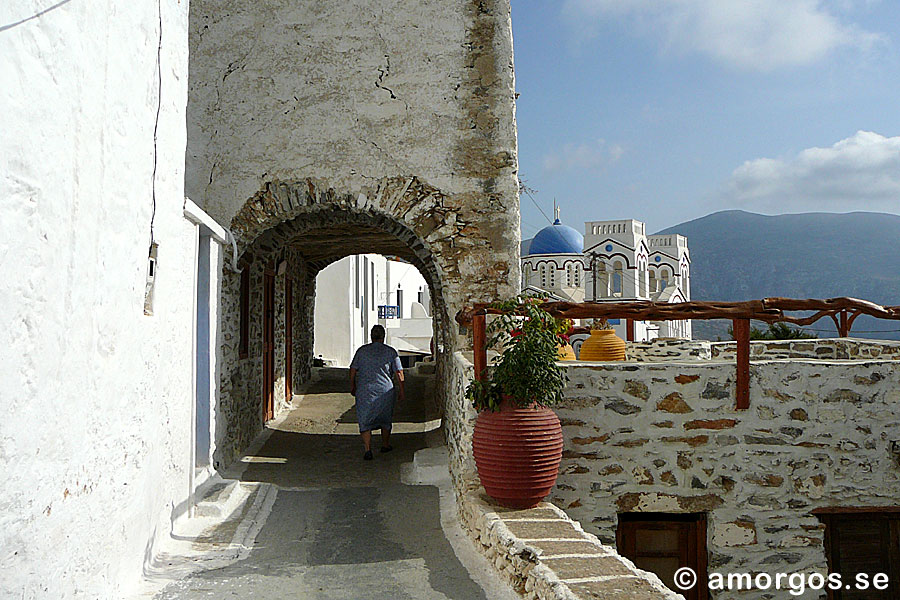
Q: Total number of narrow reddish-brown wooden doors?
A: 2